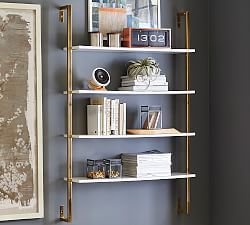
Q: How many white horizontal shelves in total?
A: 4